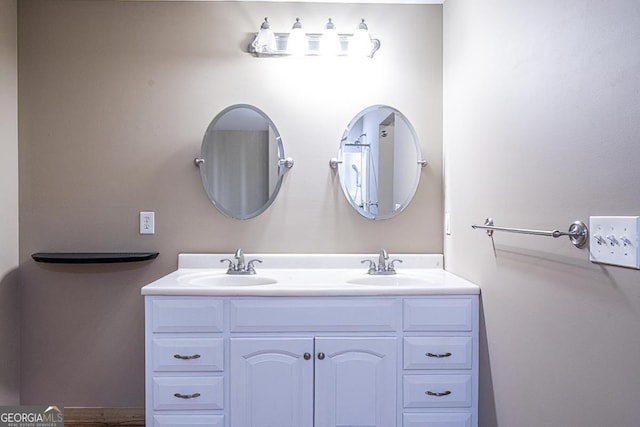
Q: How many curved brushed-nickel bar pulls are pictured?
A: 4